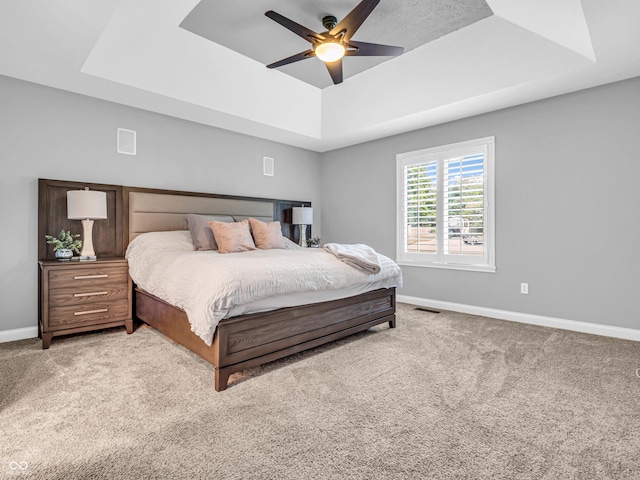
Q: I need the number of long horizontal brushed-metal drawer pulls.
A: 3